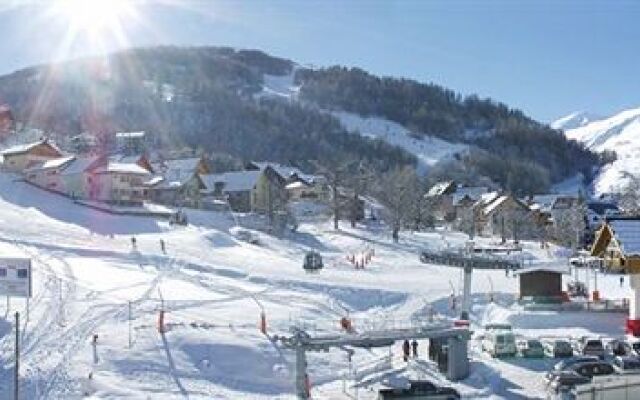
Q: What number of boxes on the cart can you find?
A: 0